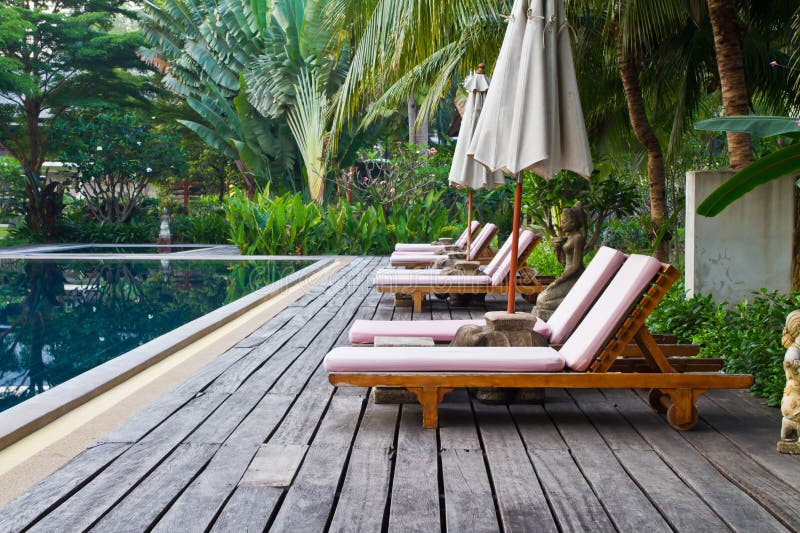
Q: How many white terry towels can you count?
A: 0